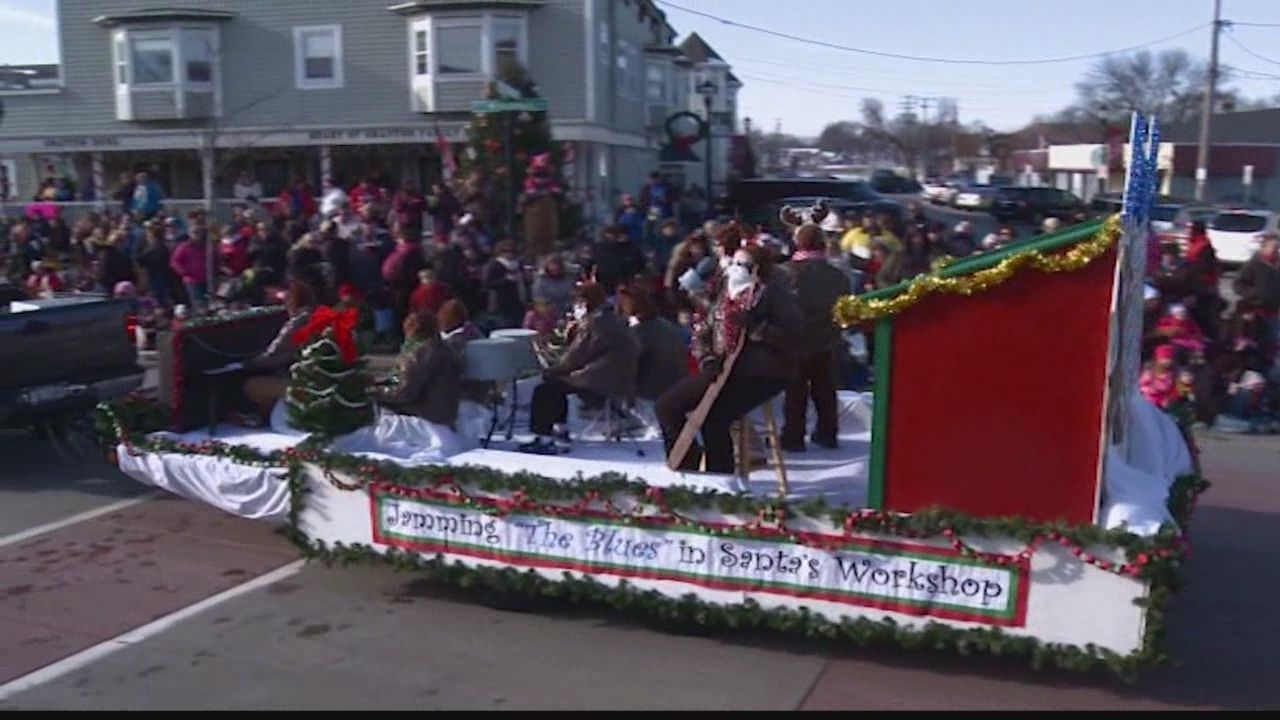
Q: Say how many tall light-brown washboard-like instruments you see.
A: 1